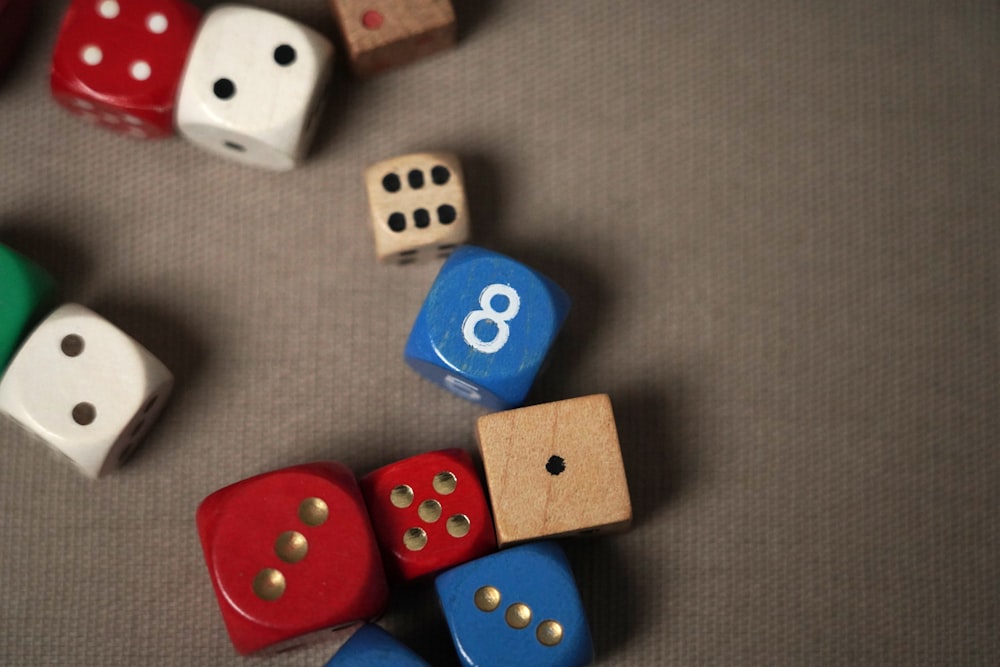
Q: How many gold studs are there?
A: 11